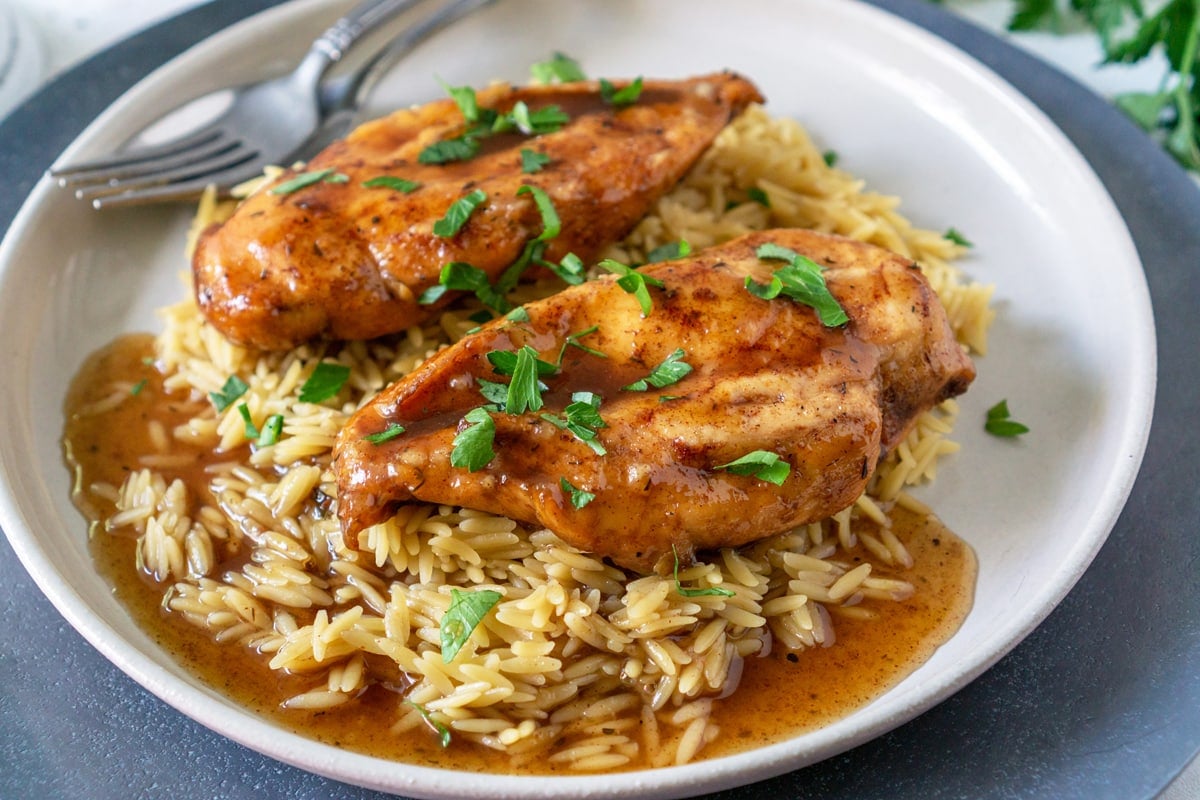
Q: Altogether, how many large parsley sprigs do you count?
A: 1